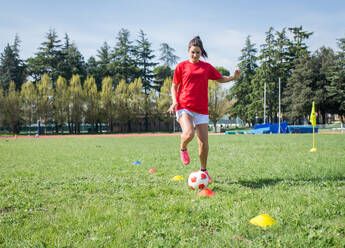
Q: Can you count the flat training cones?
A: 5